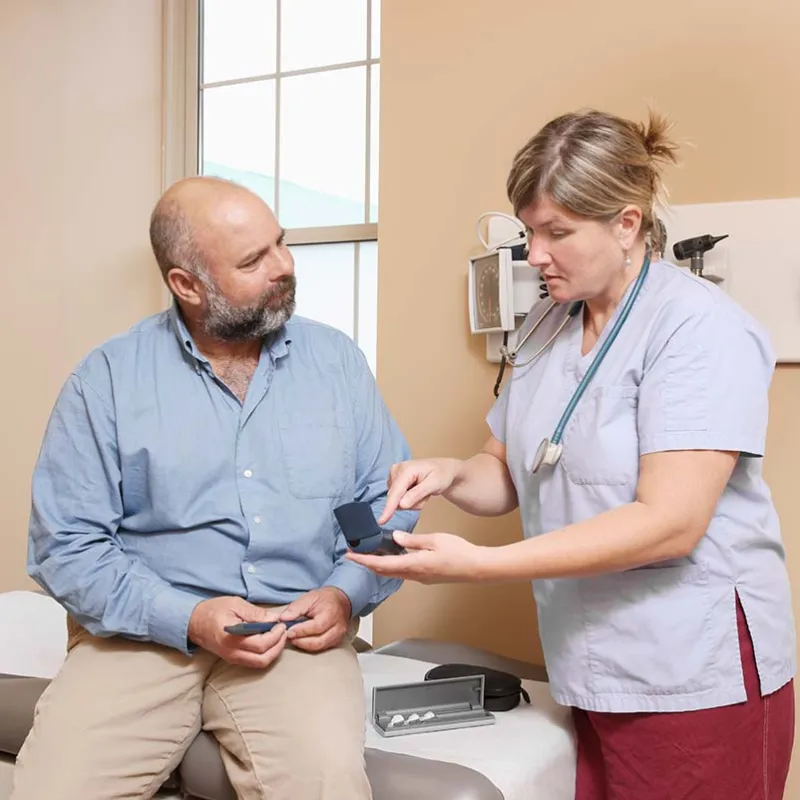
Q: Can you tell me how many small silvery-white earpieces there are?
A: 3